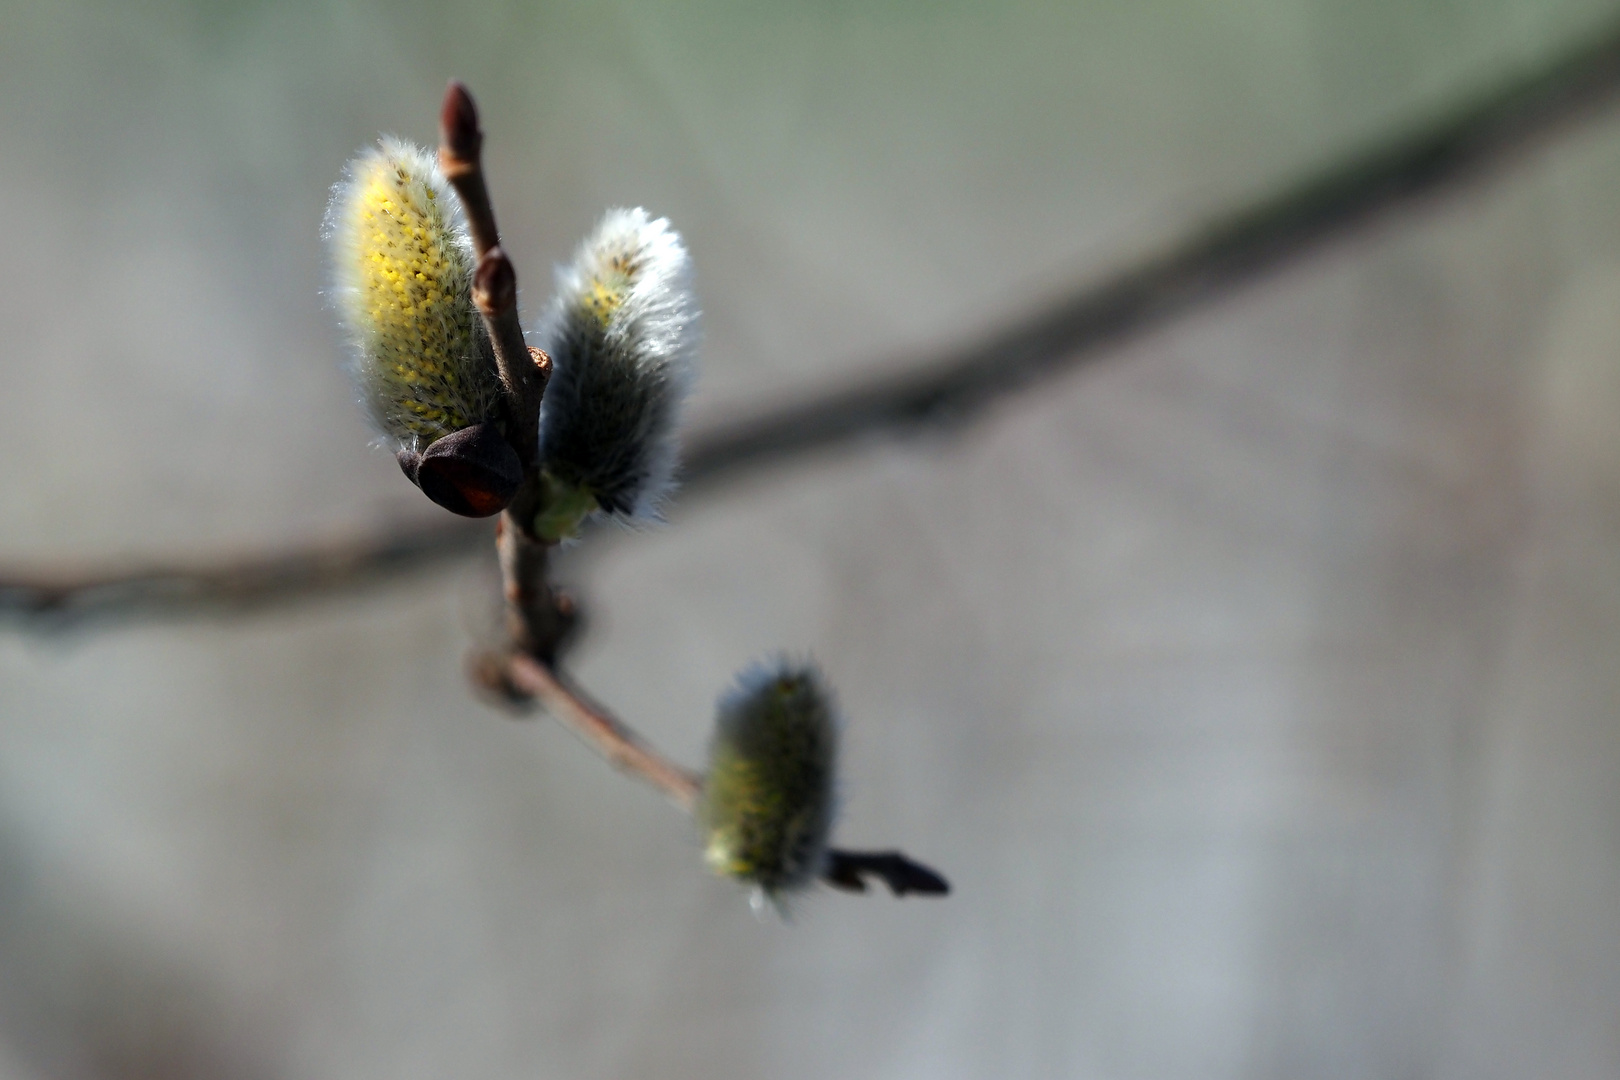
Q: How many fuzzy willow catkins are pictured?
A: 3